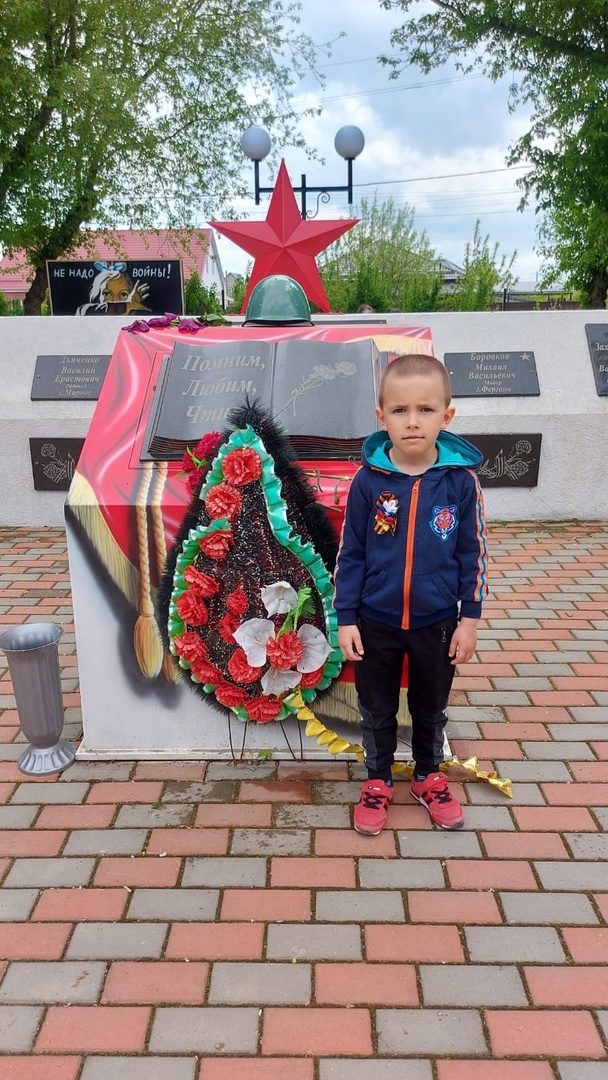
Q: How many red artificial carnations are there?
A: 14